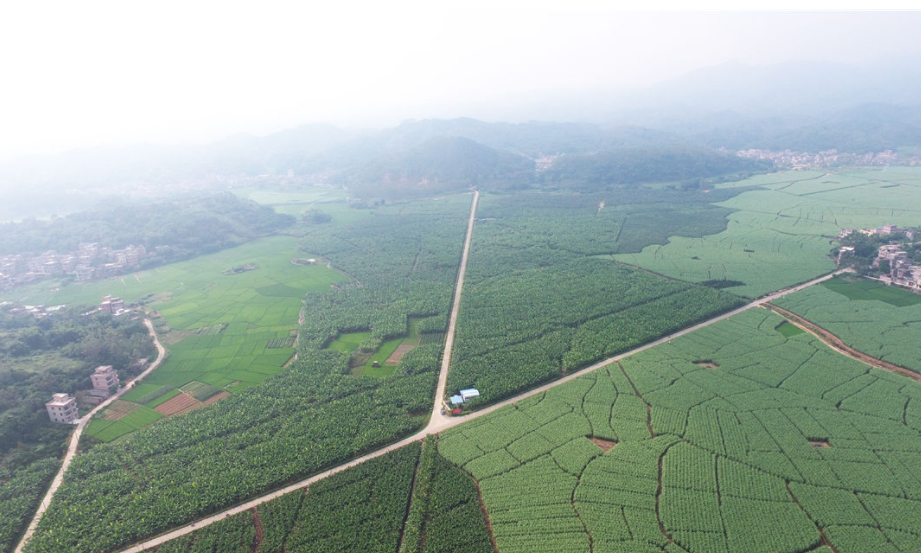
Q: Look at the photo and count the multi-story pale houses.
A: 2